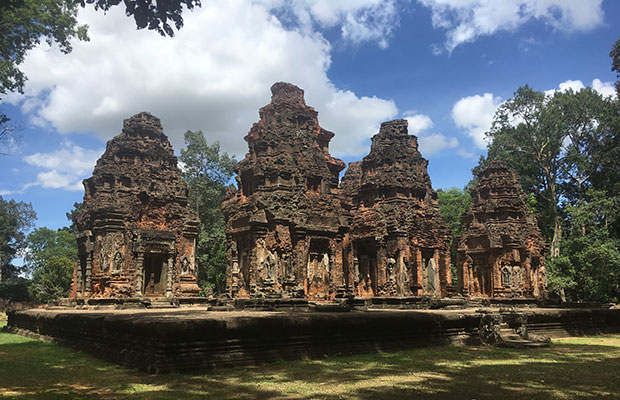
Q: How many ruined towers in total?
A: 4